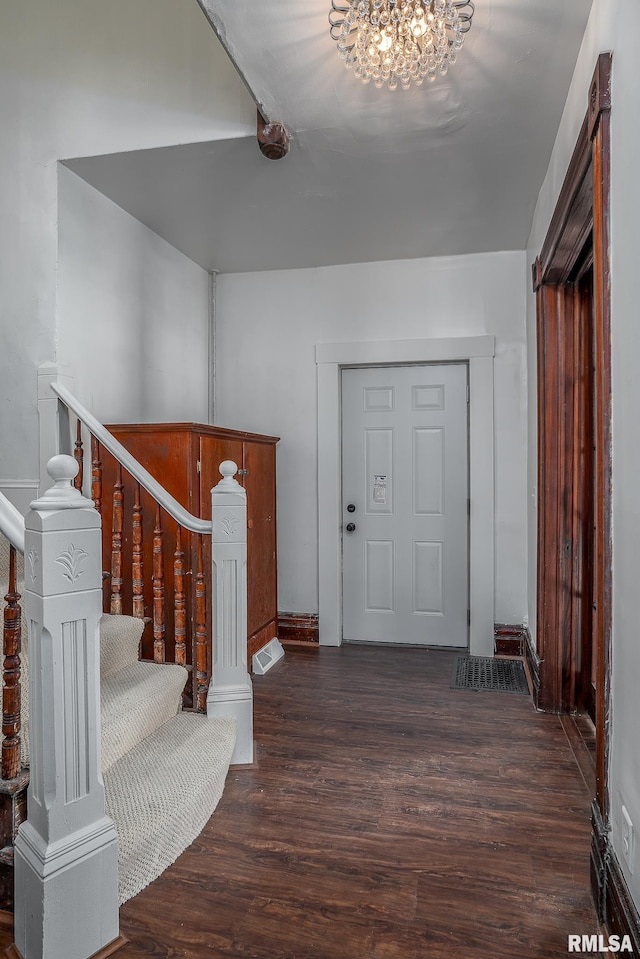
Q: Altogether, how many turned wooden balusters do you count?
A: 8